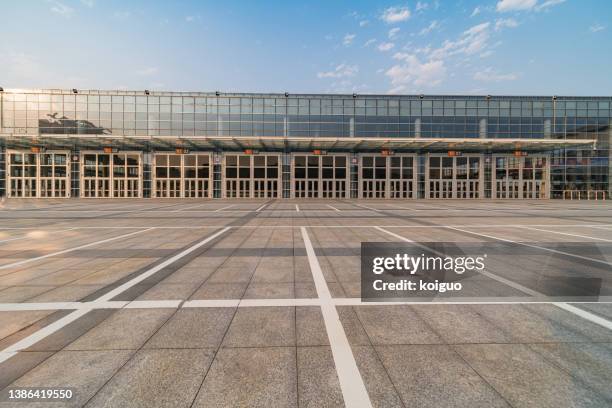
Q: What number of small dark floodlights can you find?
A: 9